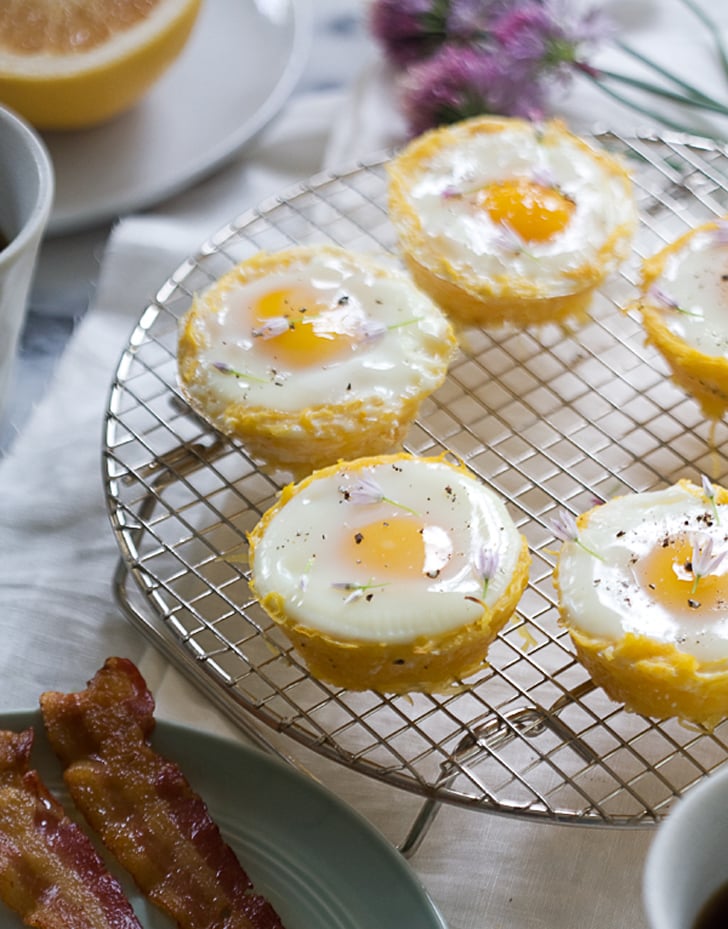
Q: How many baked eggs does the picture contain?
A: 5